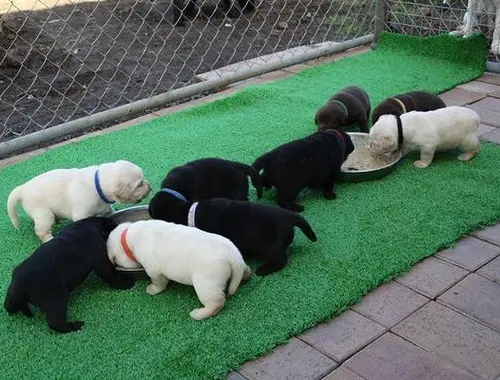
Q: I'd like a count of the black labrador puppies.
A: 4